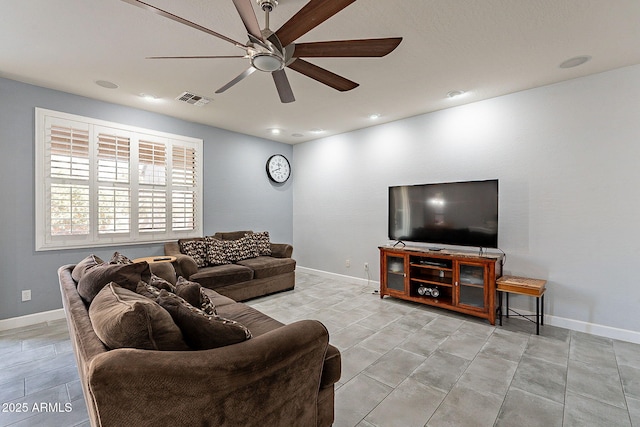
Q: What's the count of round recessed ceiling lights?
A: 5